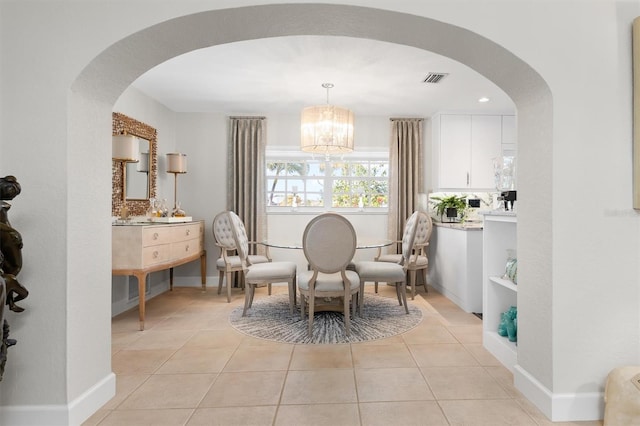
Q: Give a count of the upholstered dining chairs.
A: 5